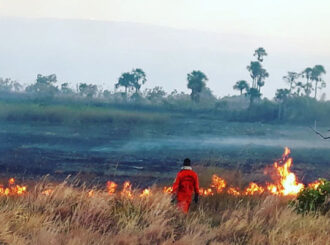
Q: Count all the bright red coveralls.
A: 1